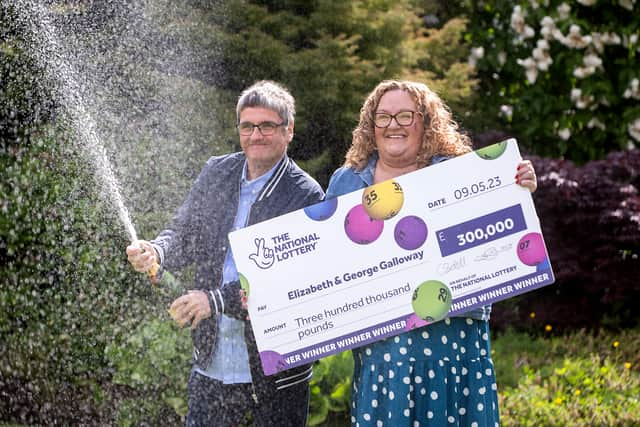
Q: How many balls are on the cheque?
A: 11